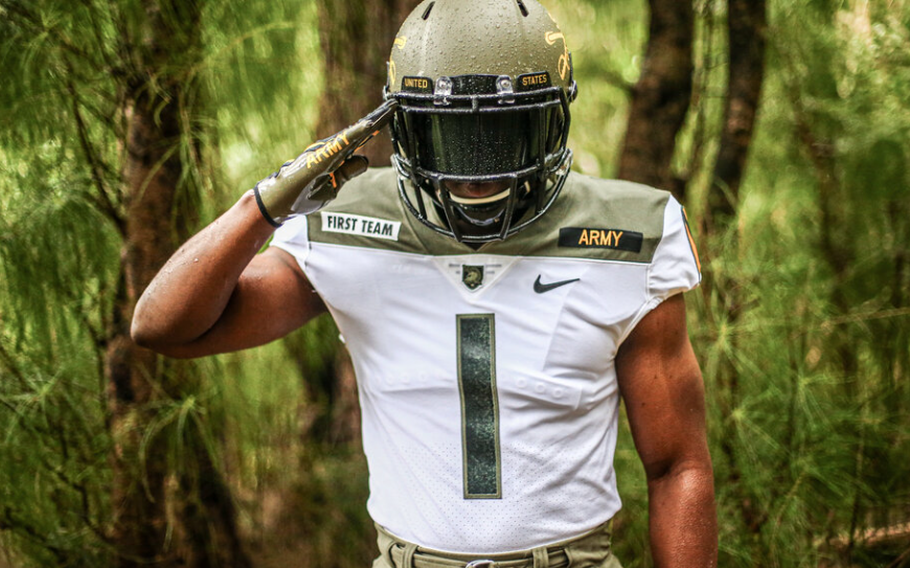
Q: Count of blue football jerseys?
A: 0